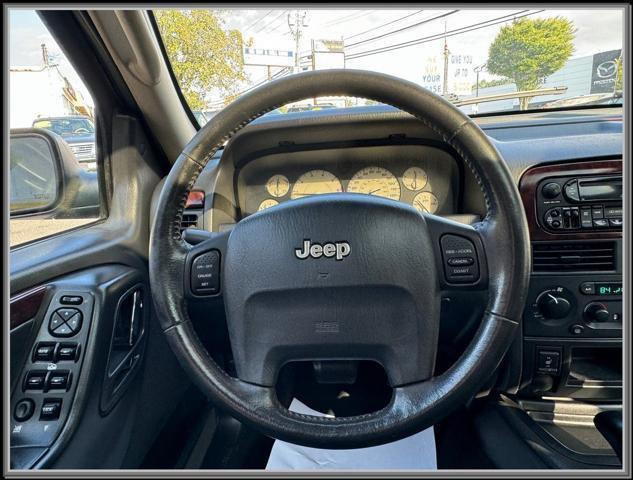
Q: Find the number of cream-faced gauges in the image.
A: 6